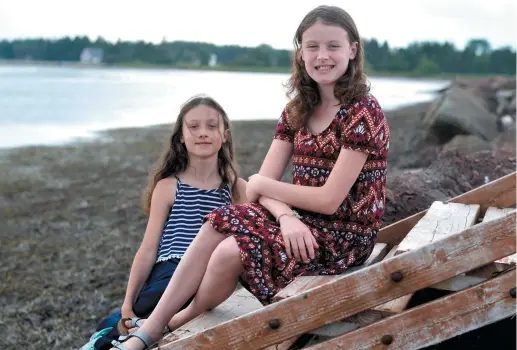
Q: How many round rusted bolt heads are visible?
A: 4